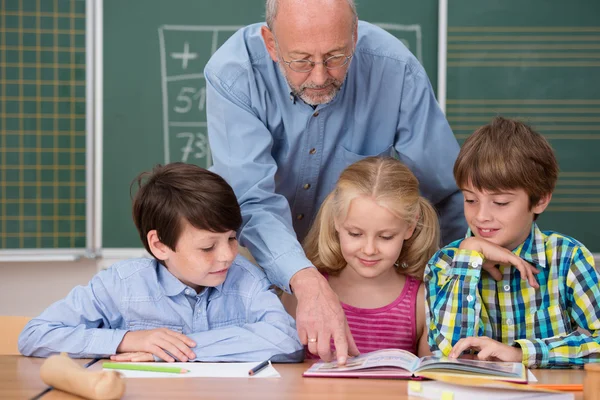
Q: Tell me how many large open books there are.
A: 1